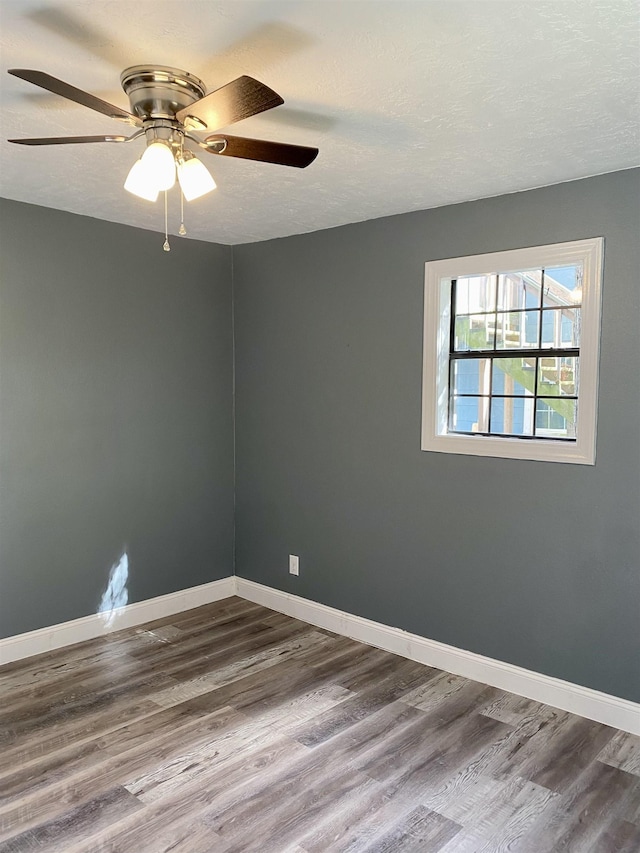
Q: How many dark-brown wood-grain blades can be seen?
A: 4